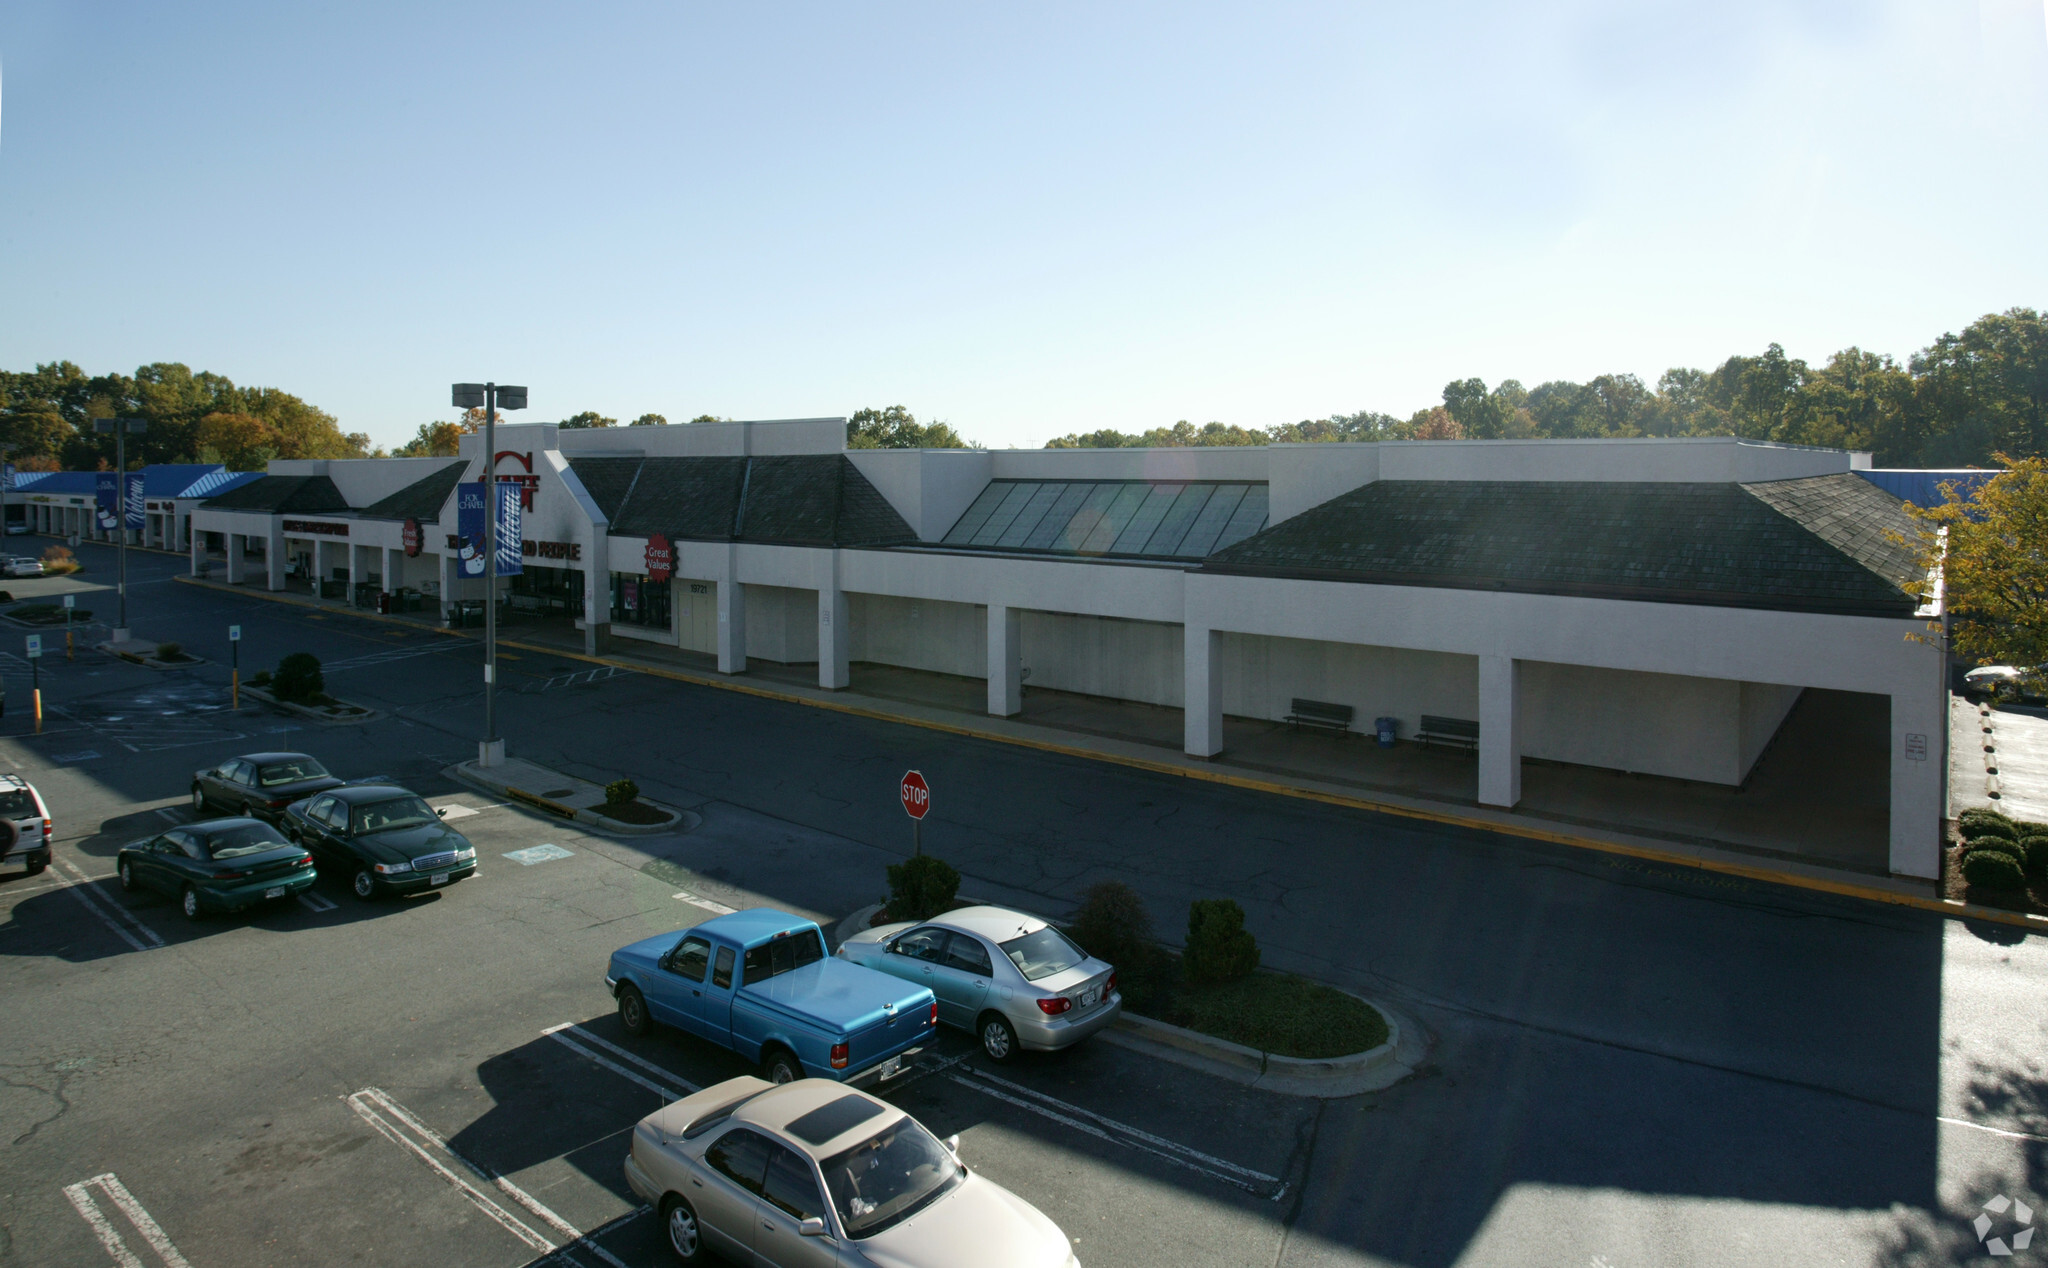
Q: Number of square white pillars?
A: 14